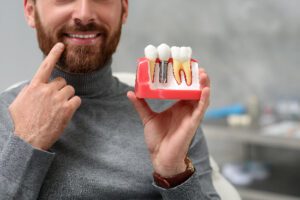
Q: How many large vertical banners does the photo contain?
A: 0